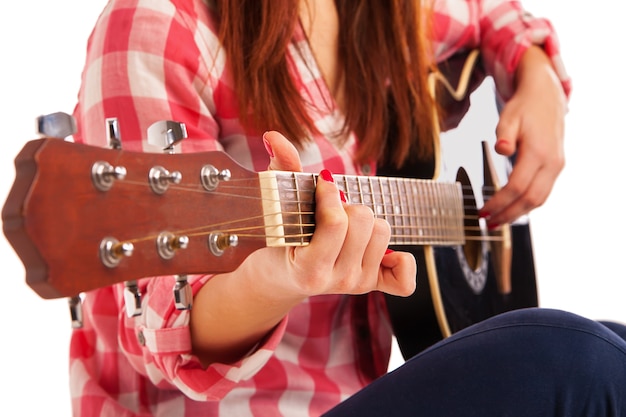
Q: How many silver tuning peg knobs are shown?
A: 6